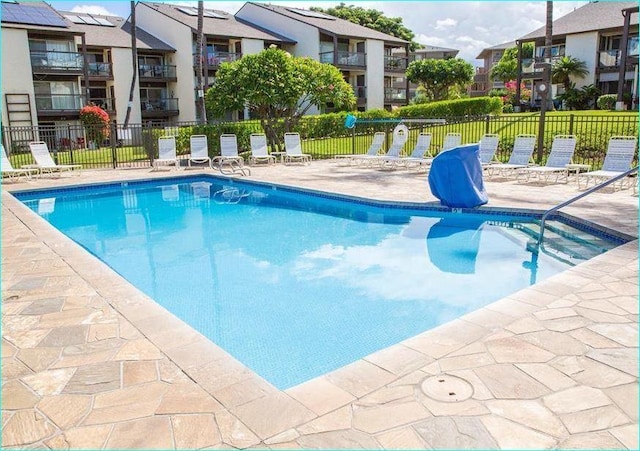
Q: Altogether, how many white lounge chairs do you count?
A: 15